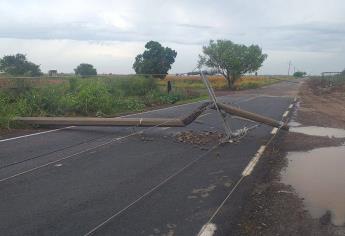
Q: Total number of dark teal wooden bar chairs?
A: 0